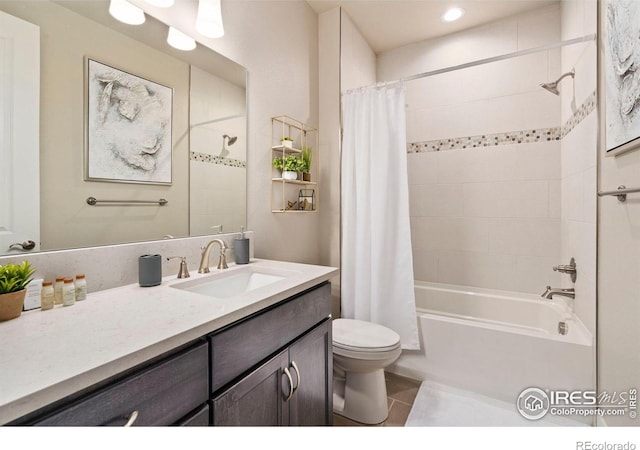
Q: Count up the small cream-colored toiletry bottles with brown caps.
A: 4